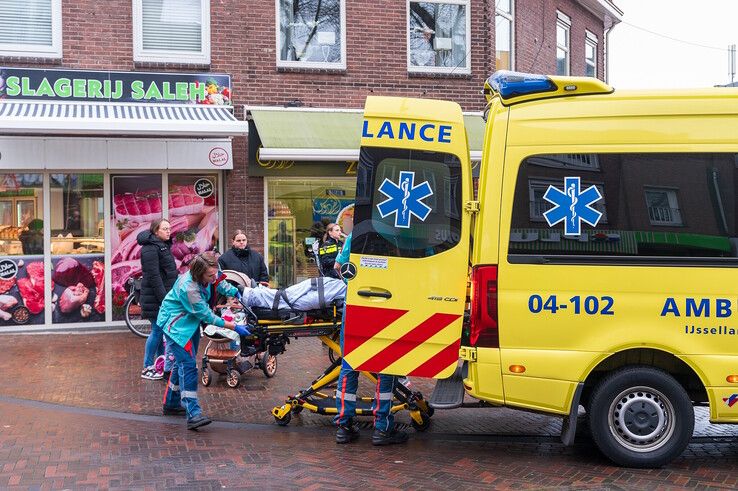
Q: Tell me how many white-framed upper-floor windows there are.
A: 7